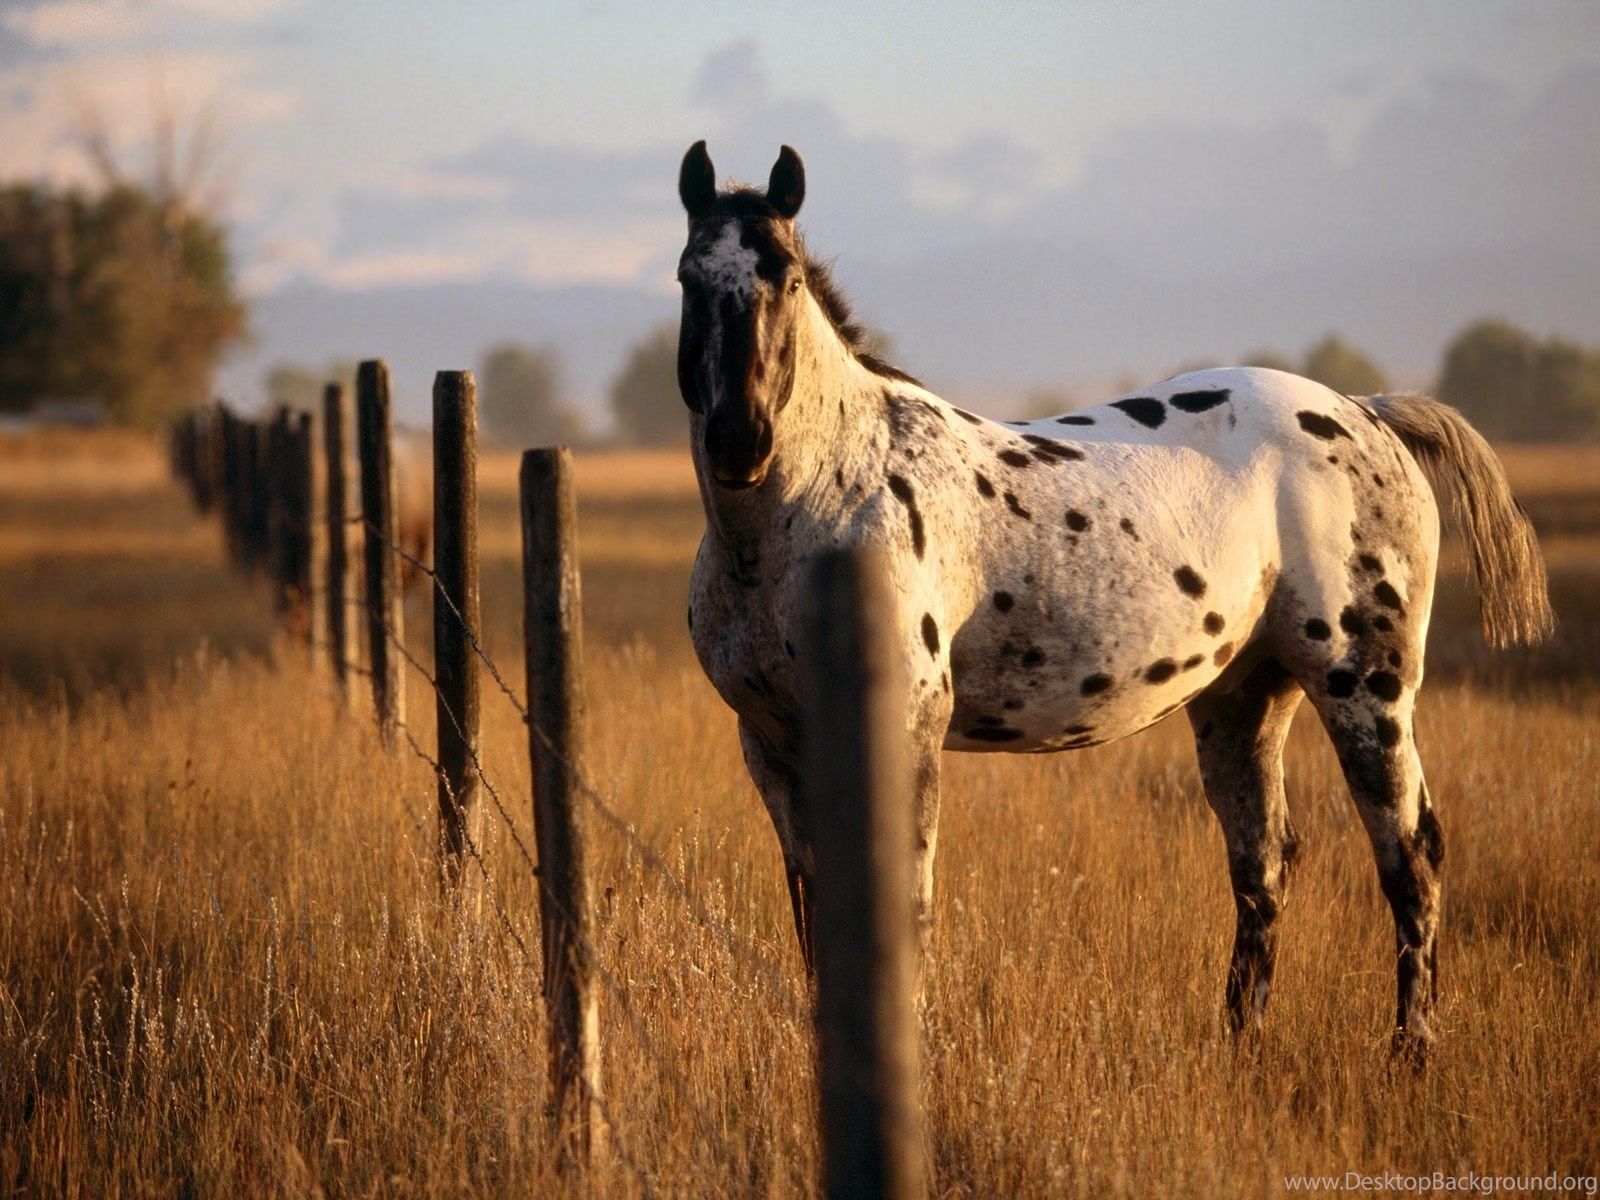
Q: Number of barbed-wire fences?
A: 1